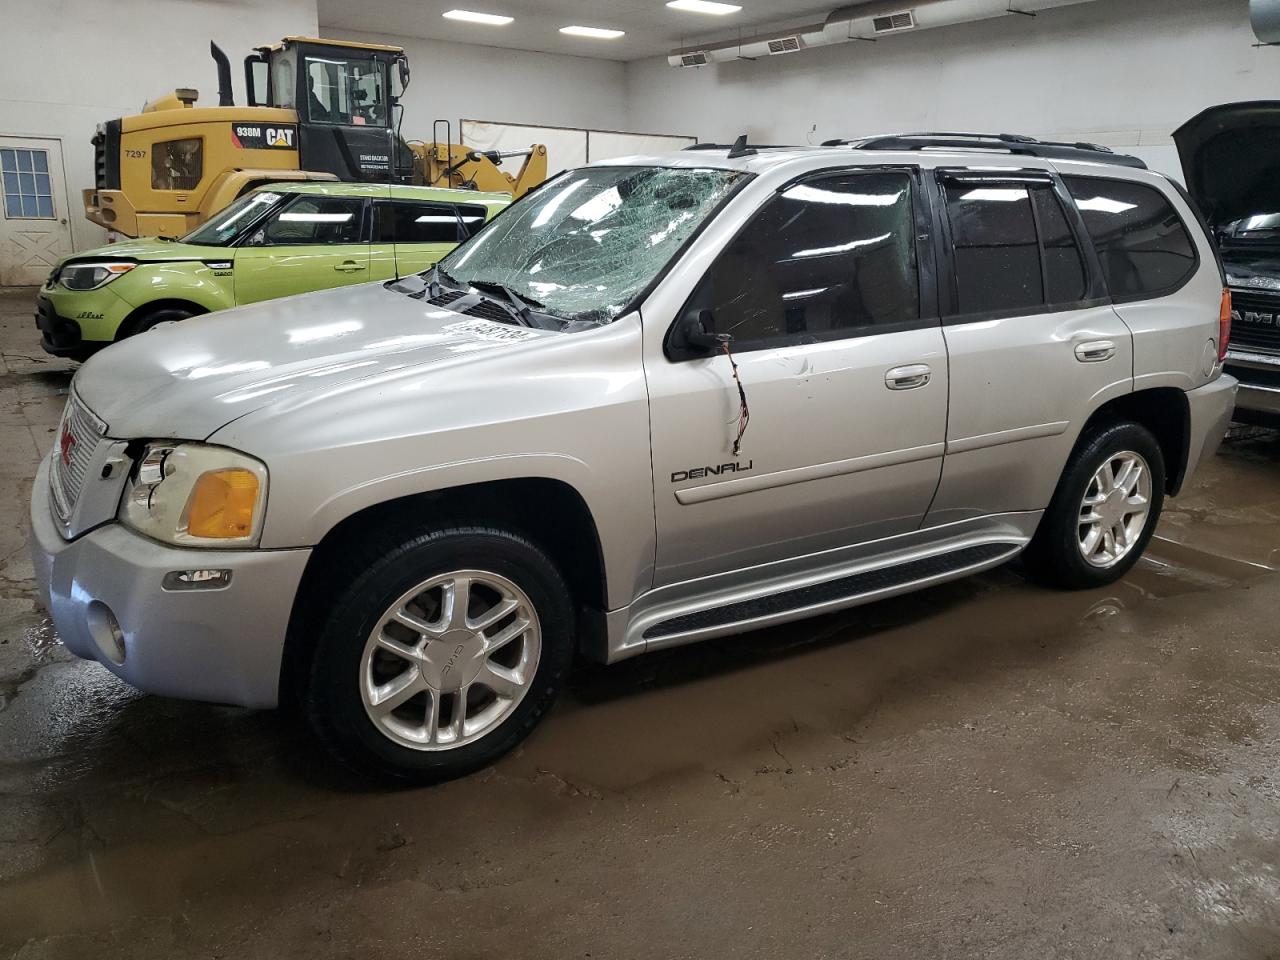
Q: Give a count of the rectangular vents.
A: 3